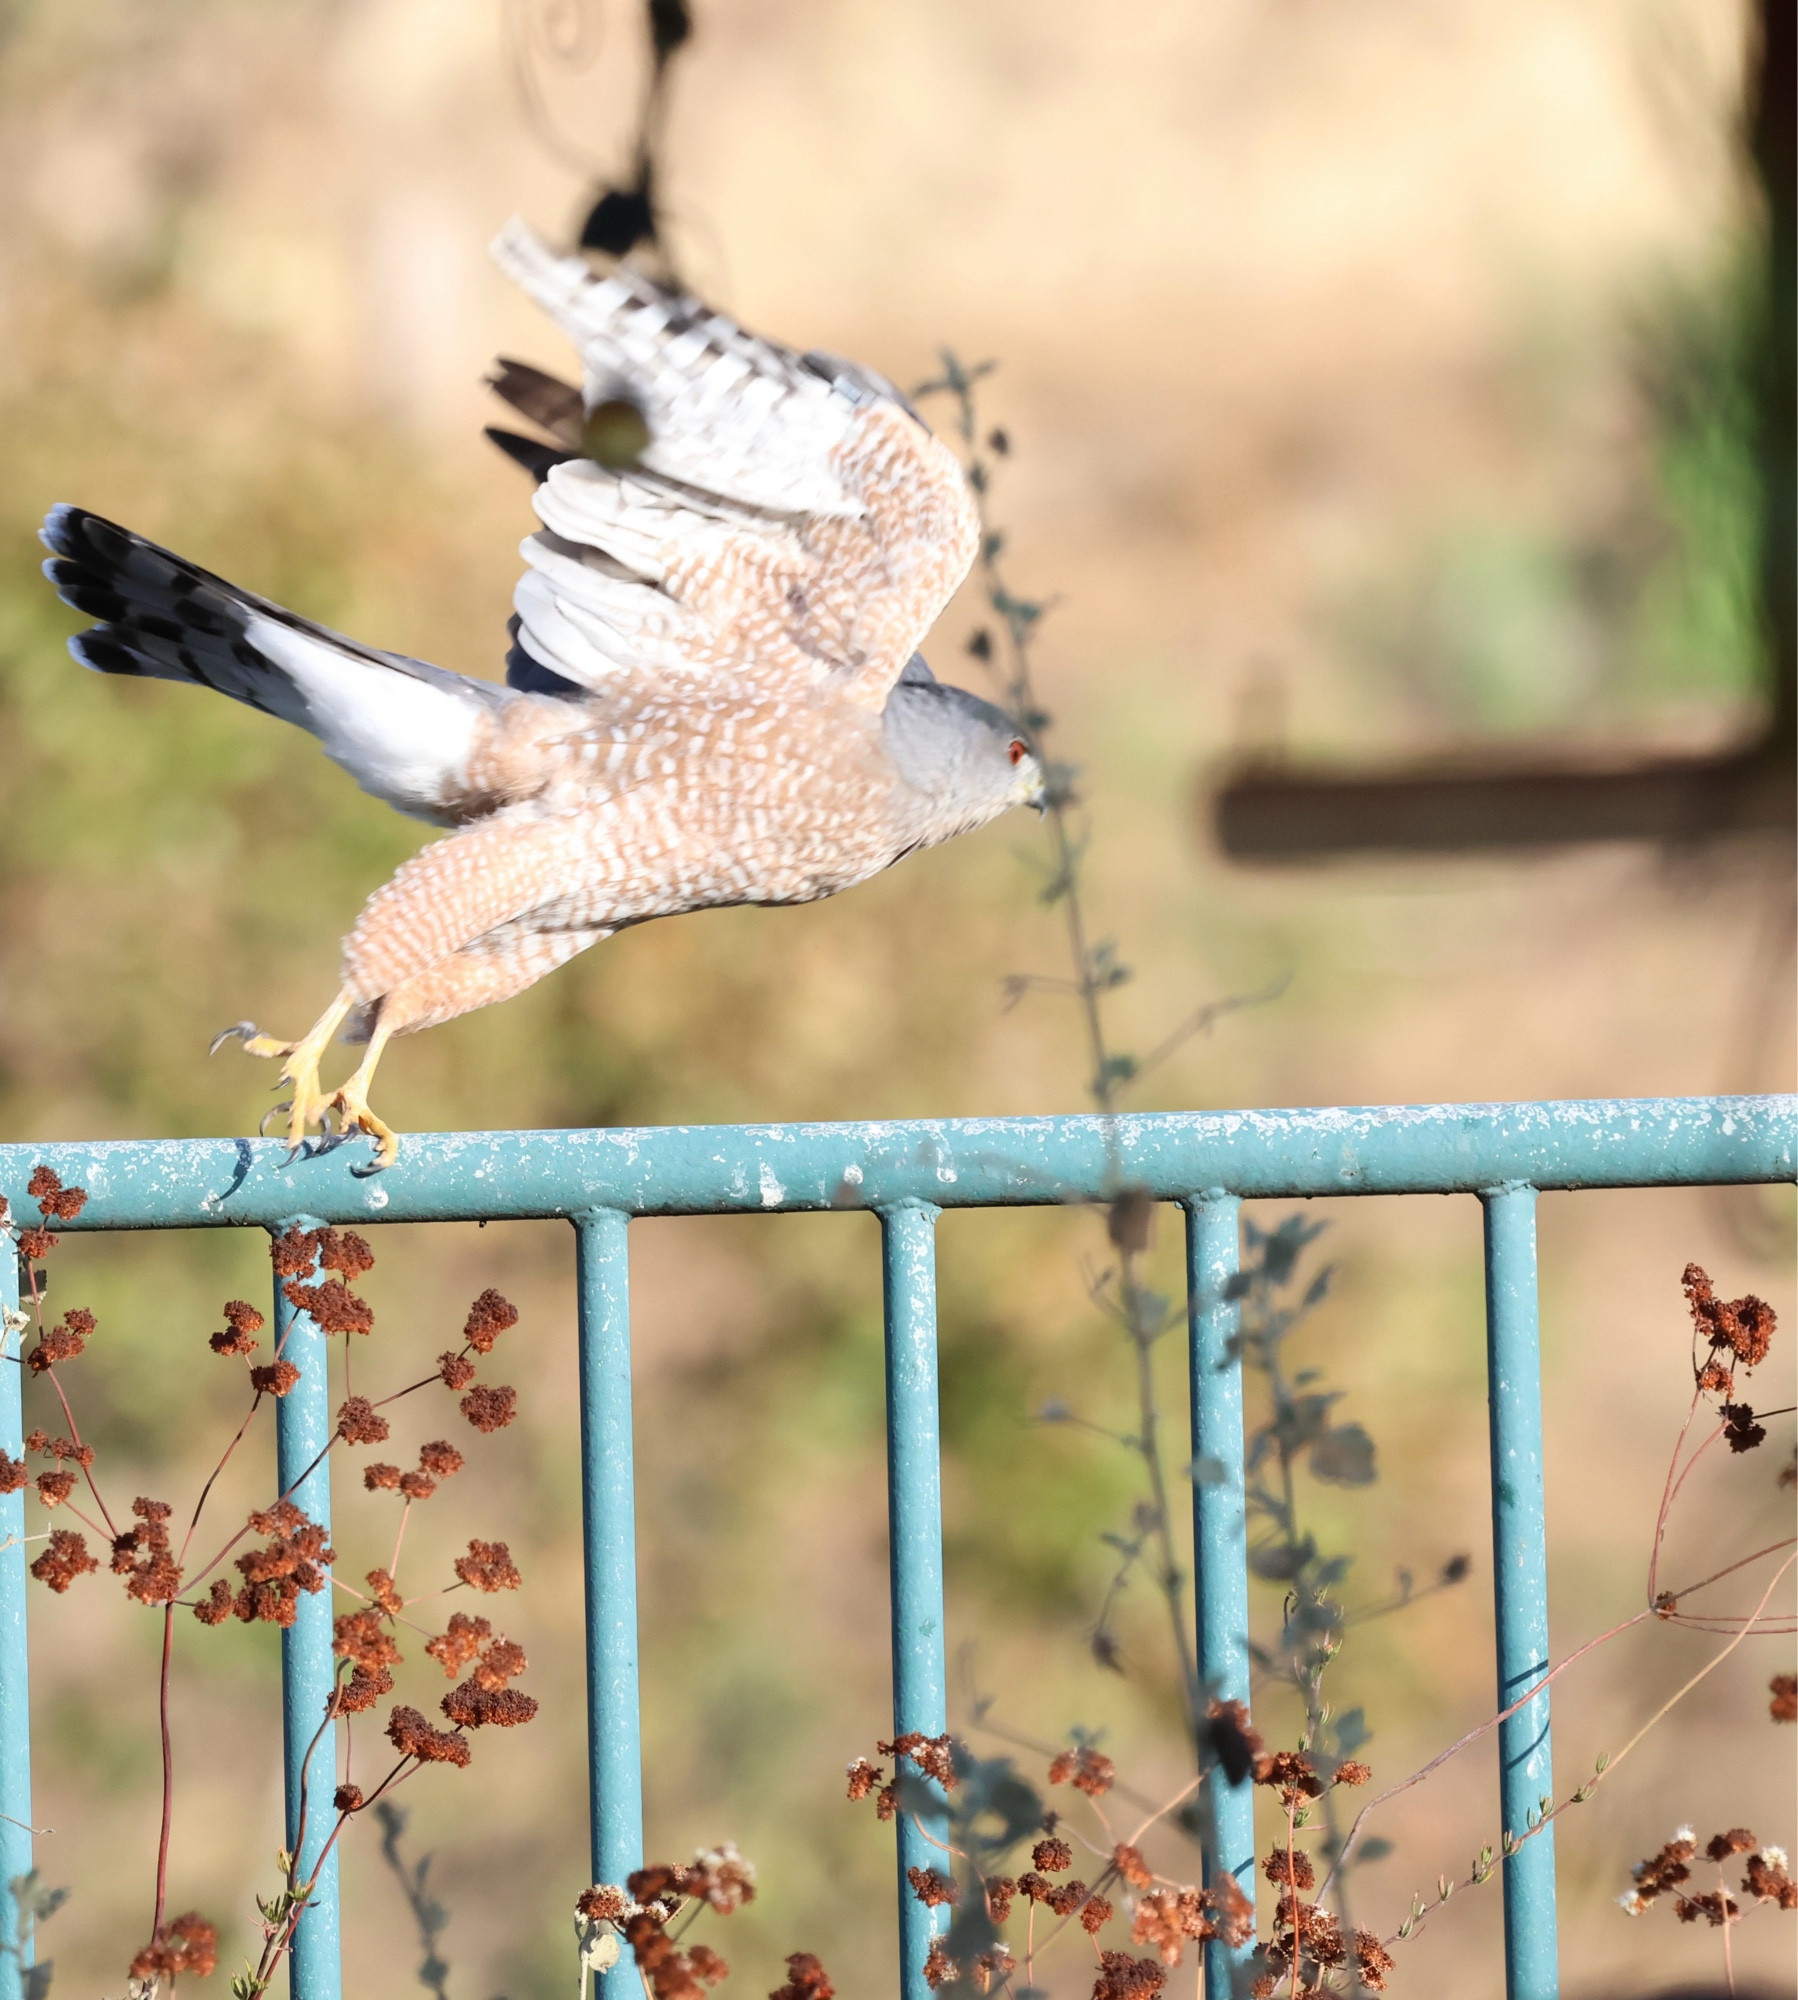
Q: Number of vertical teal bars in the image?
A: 6